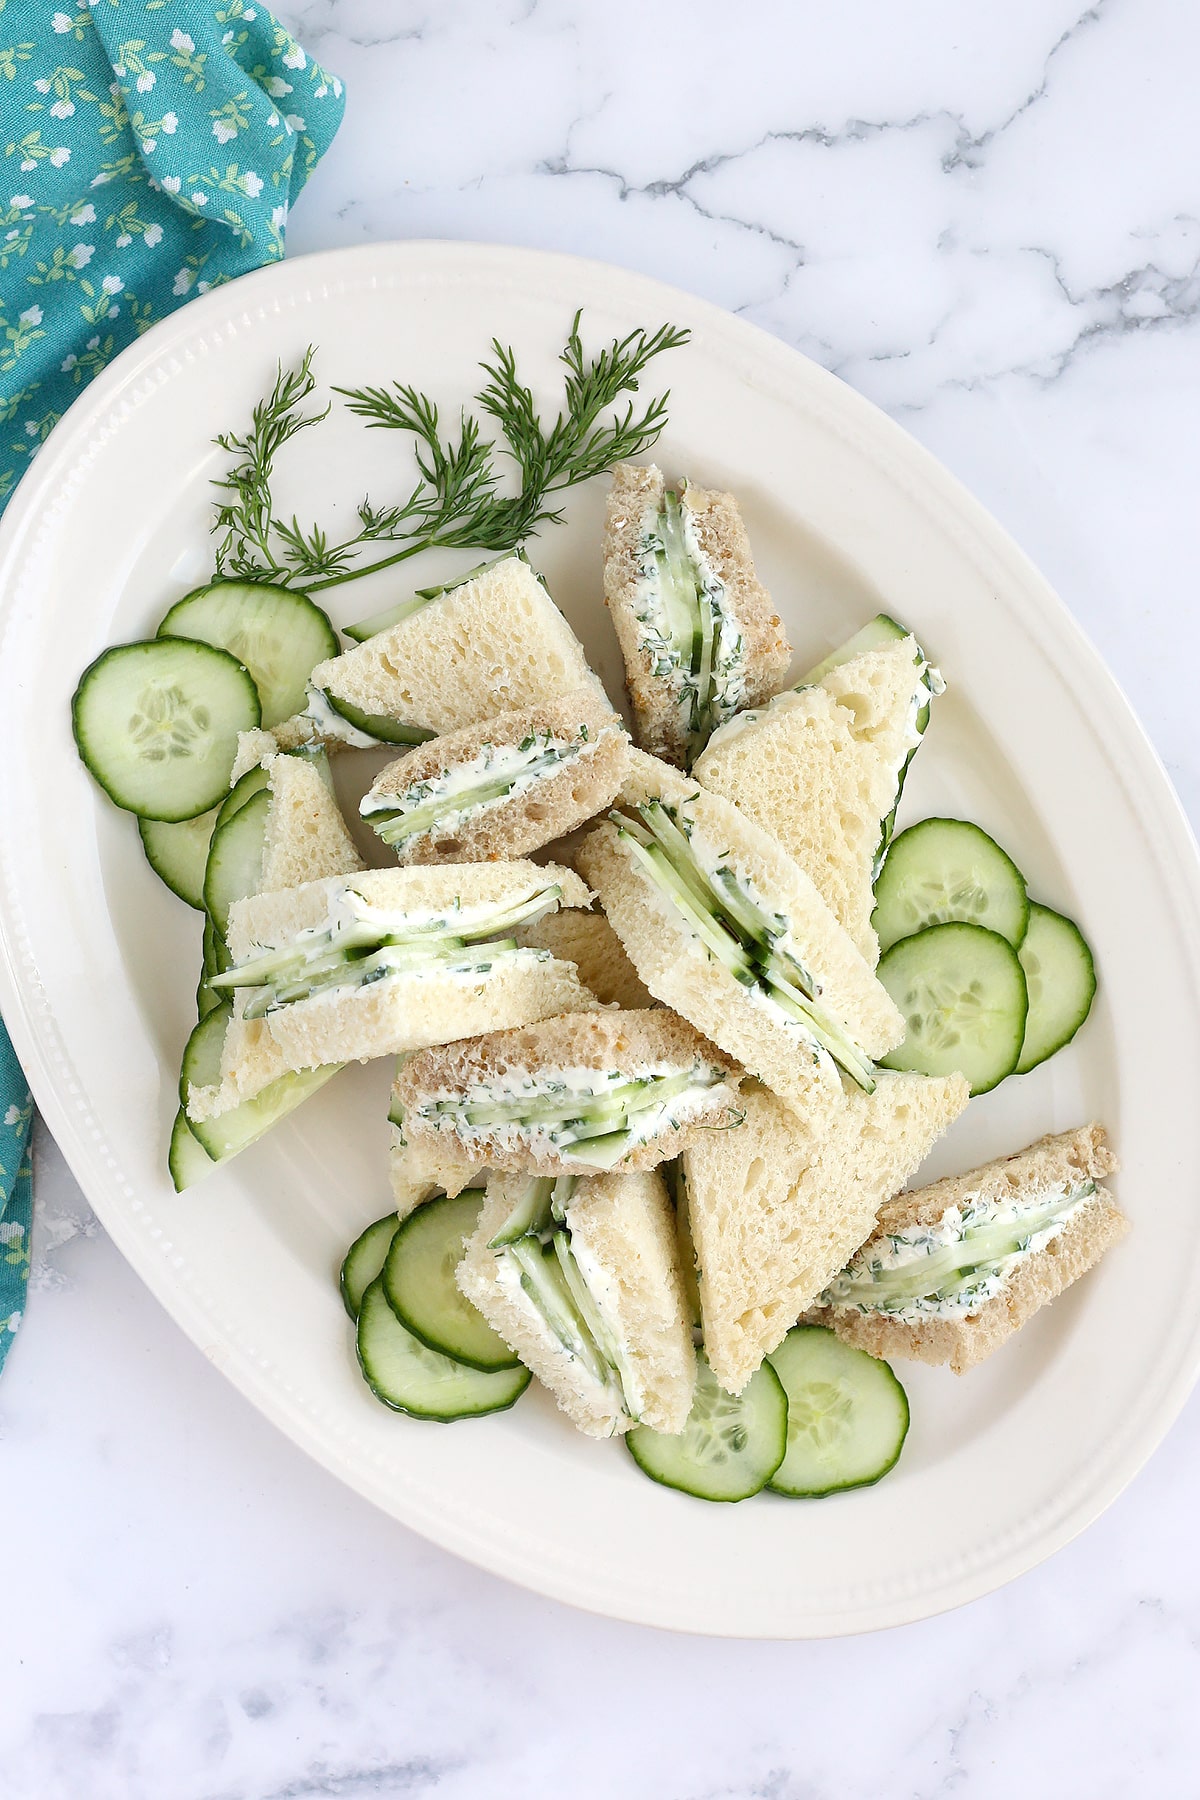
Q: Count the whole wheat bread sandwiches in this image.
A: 4